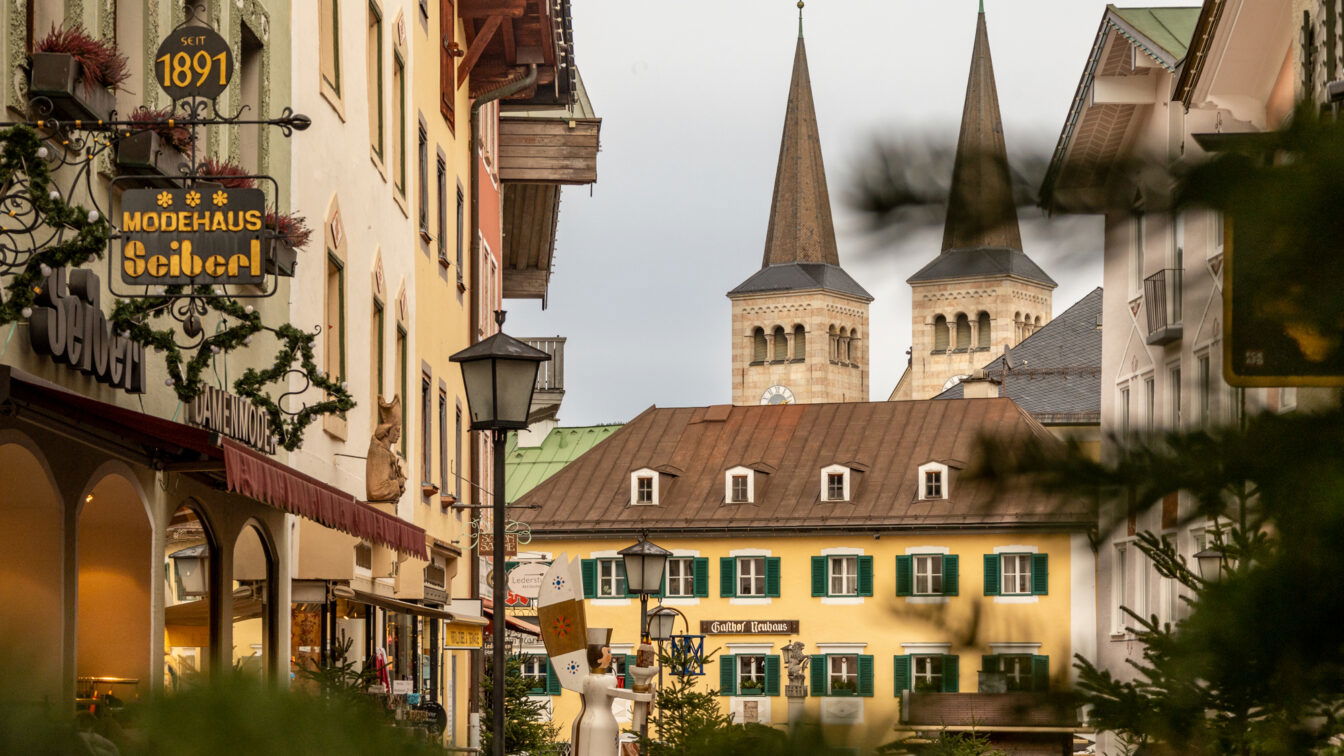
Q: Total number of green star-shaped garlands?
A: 3